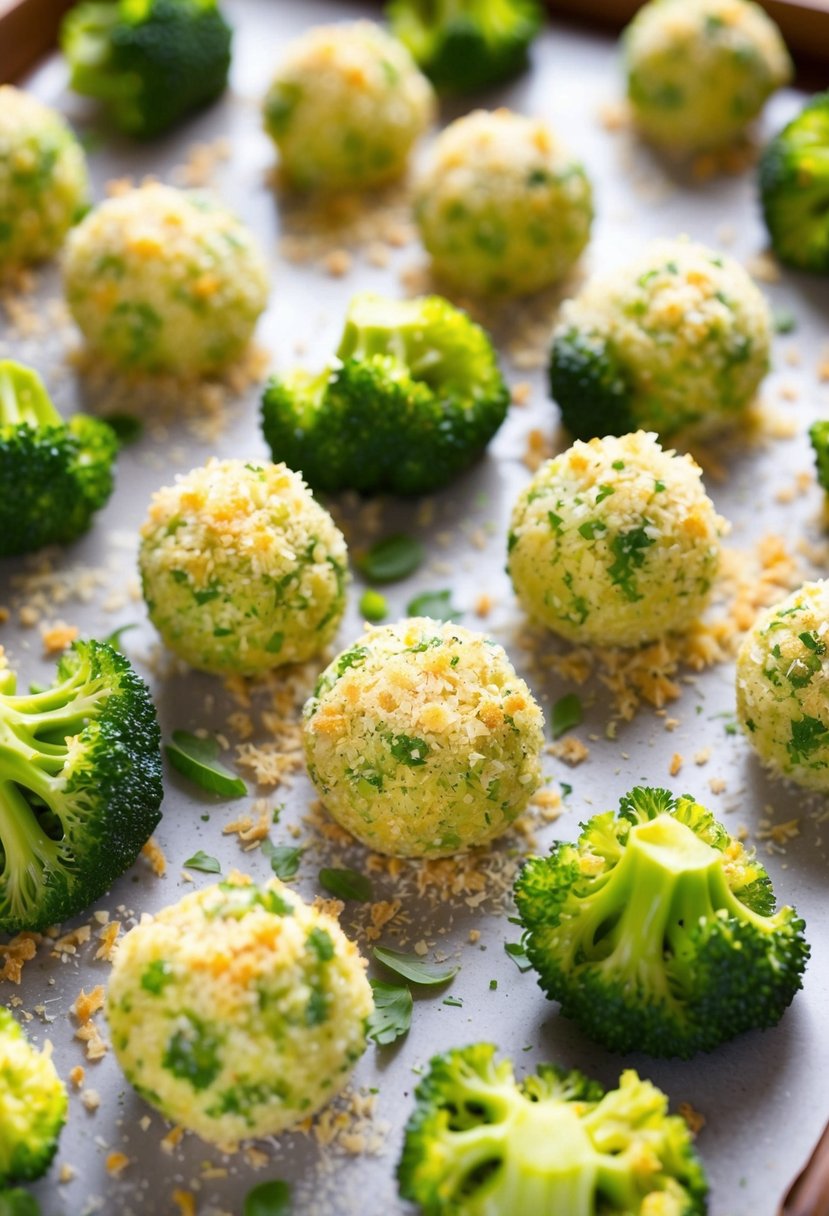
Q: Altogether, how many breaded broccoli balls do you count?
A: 11